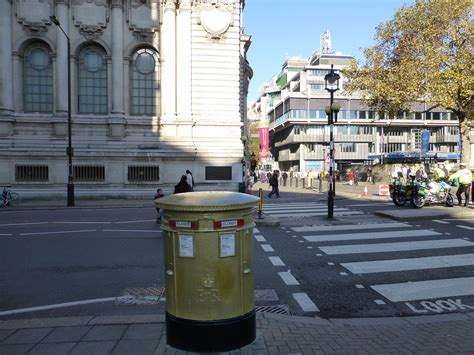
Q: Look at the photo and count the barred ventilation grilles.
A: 3